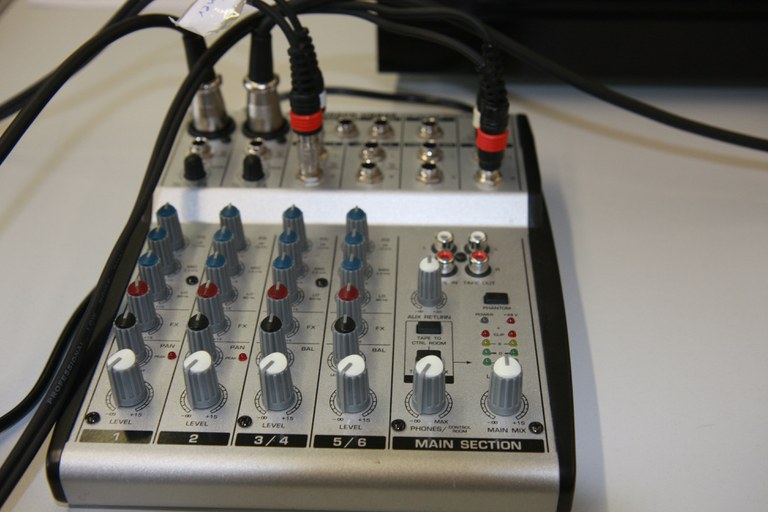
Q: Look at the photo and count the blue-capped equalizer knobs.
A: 12